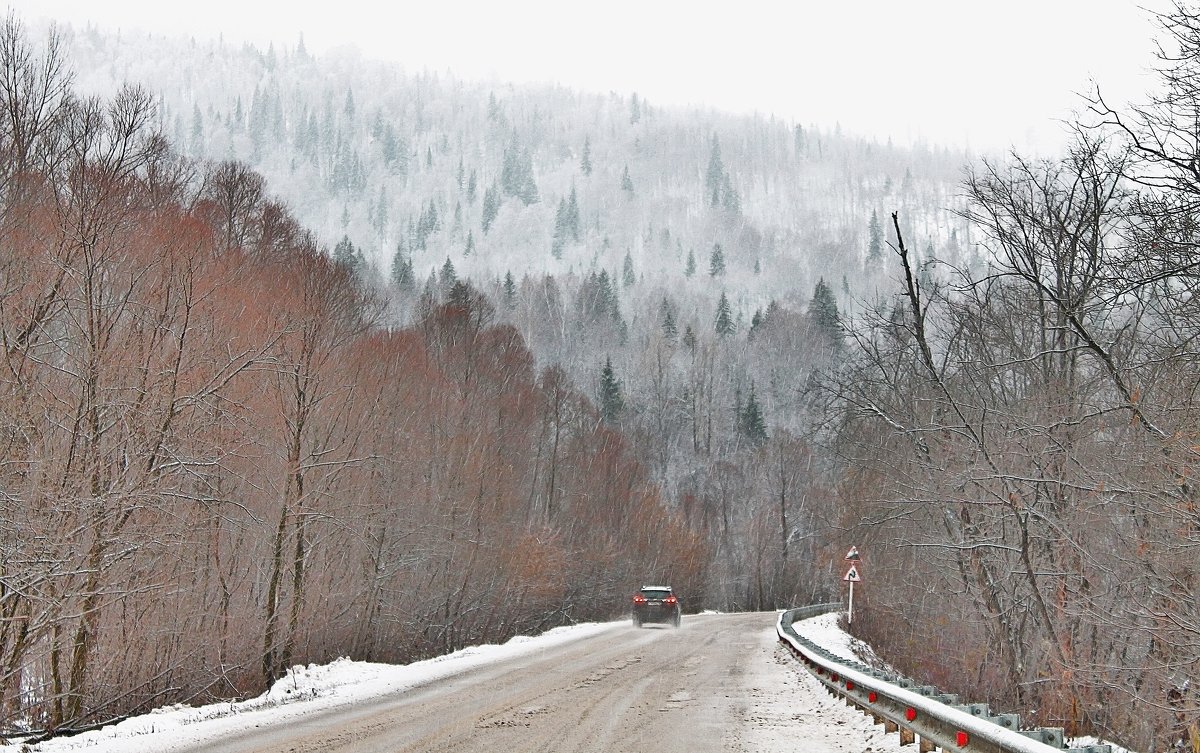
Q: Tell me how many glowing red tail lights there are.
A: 2